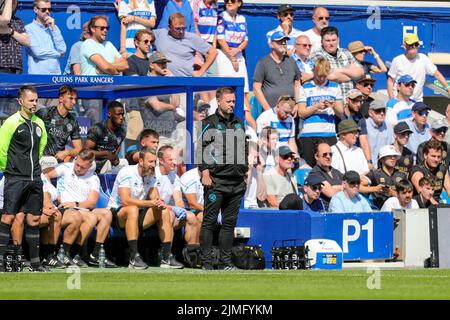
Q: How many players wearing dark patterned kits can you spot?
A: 2